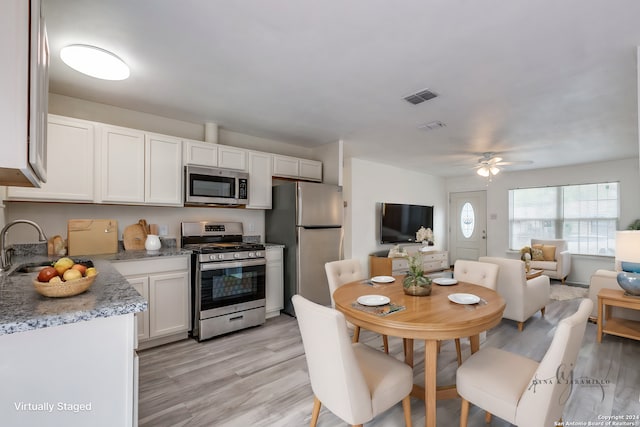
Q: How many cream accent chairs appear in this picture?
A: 2